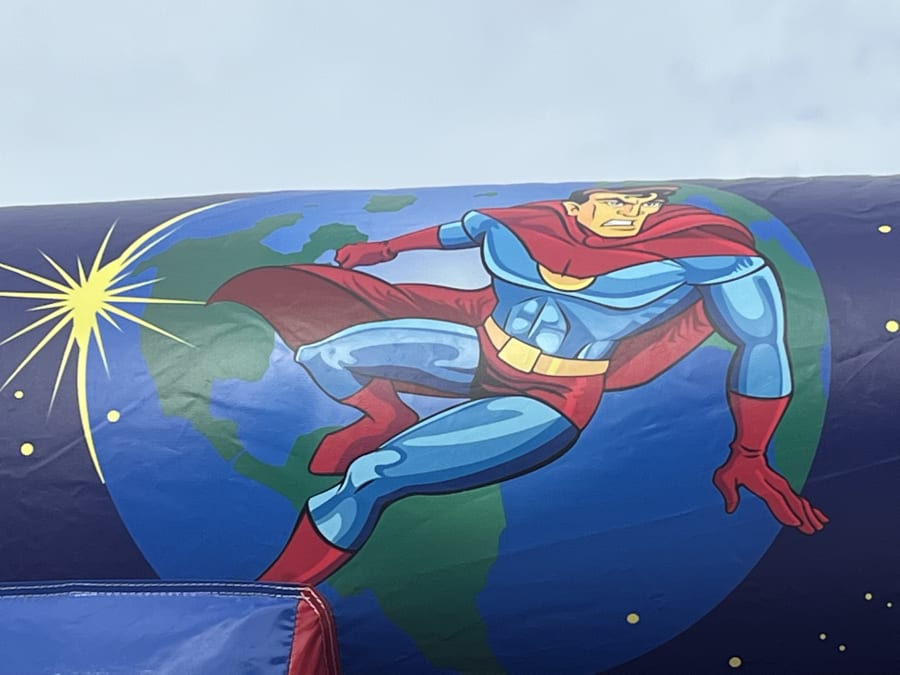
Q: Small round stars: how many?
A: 11